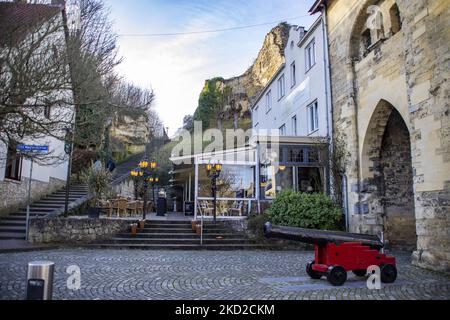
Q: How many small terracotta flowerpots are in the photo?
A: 4